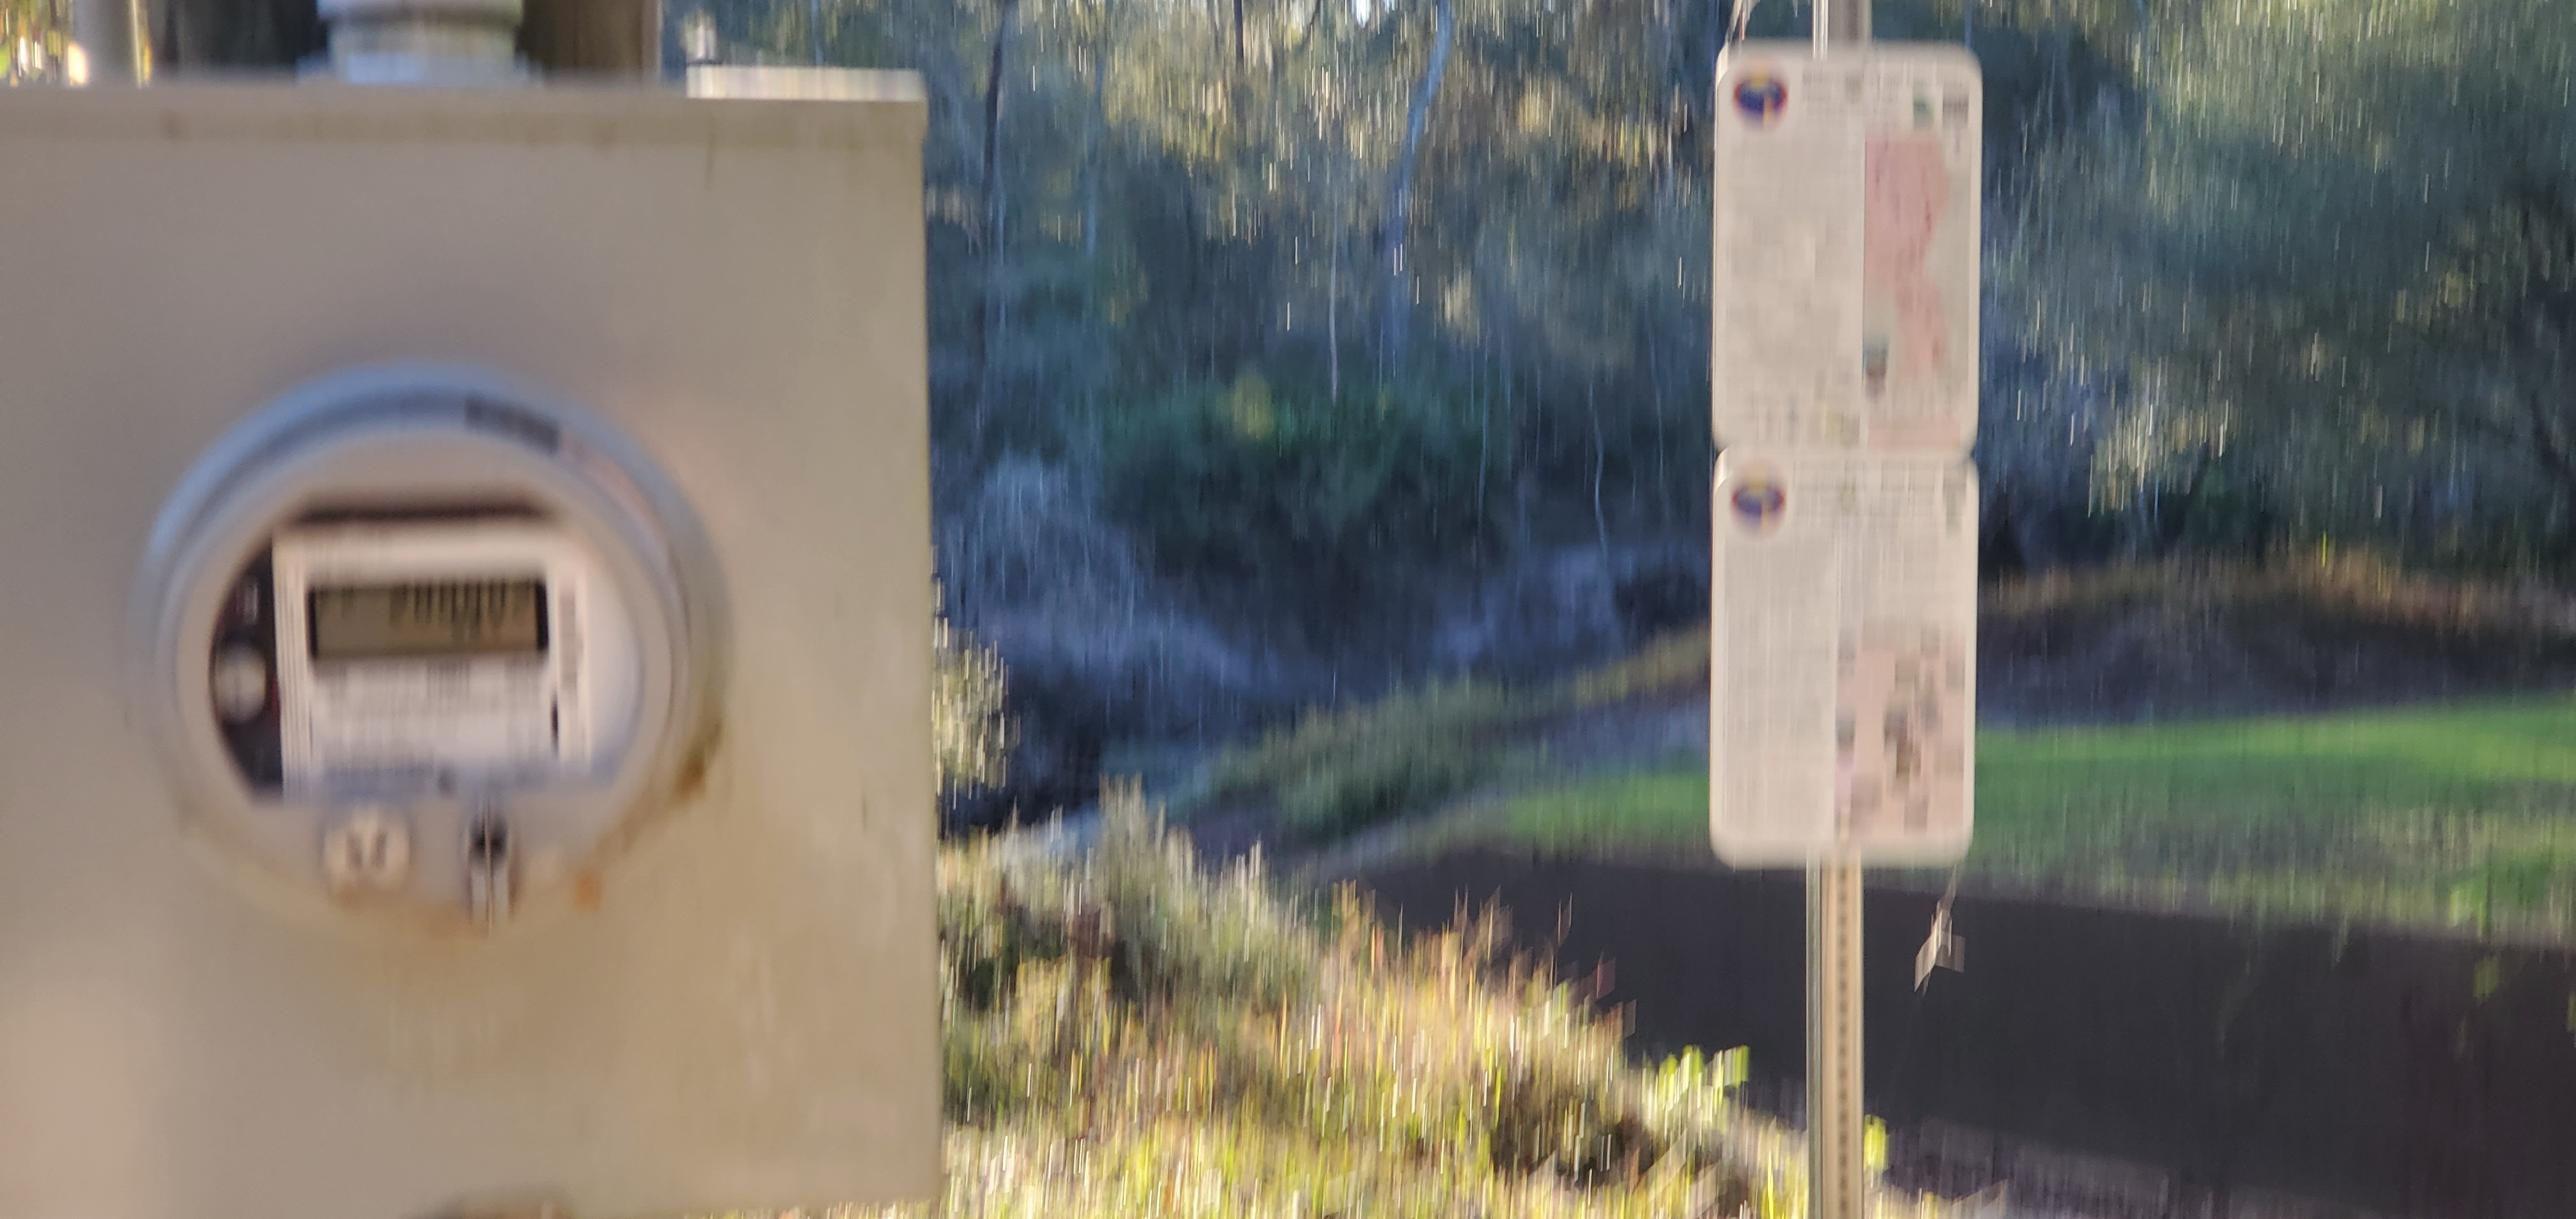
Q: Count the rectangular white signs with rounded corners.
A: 2